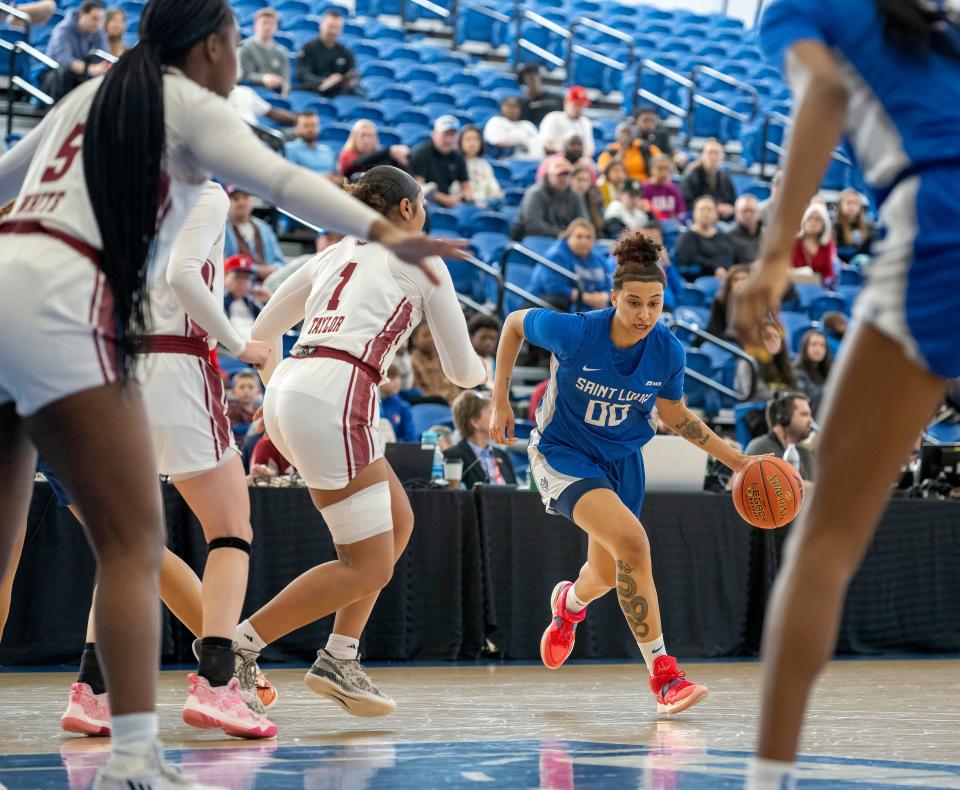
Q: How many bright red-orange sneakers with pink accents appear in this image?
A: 2